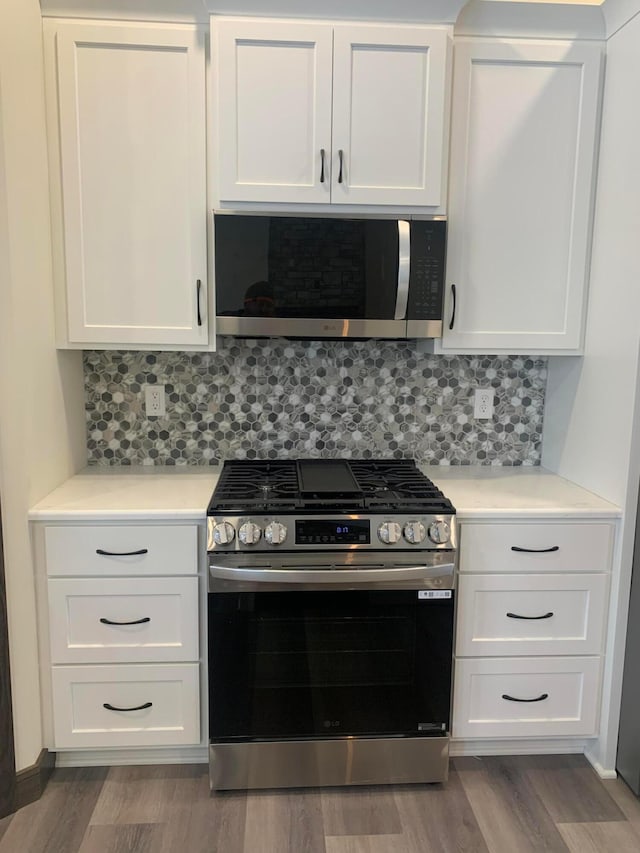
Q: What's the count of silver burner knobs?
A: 6